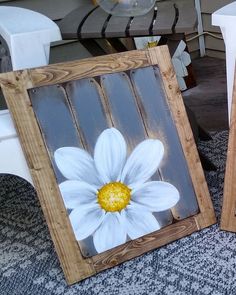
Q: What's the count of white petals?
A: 8